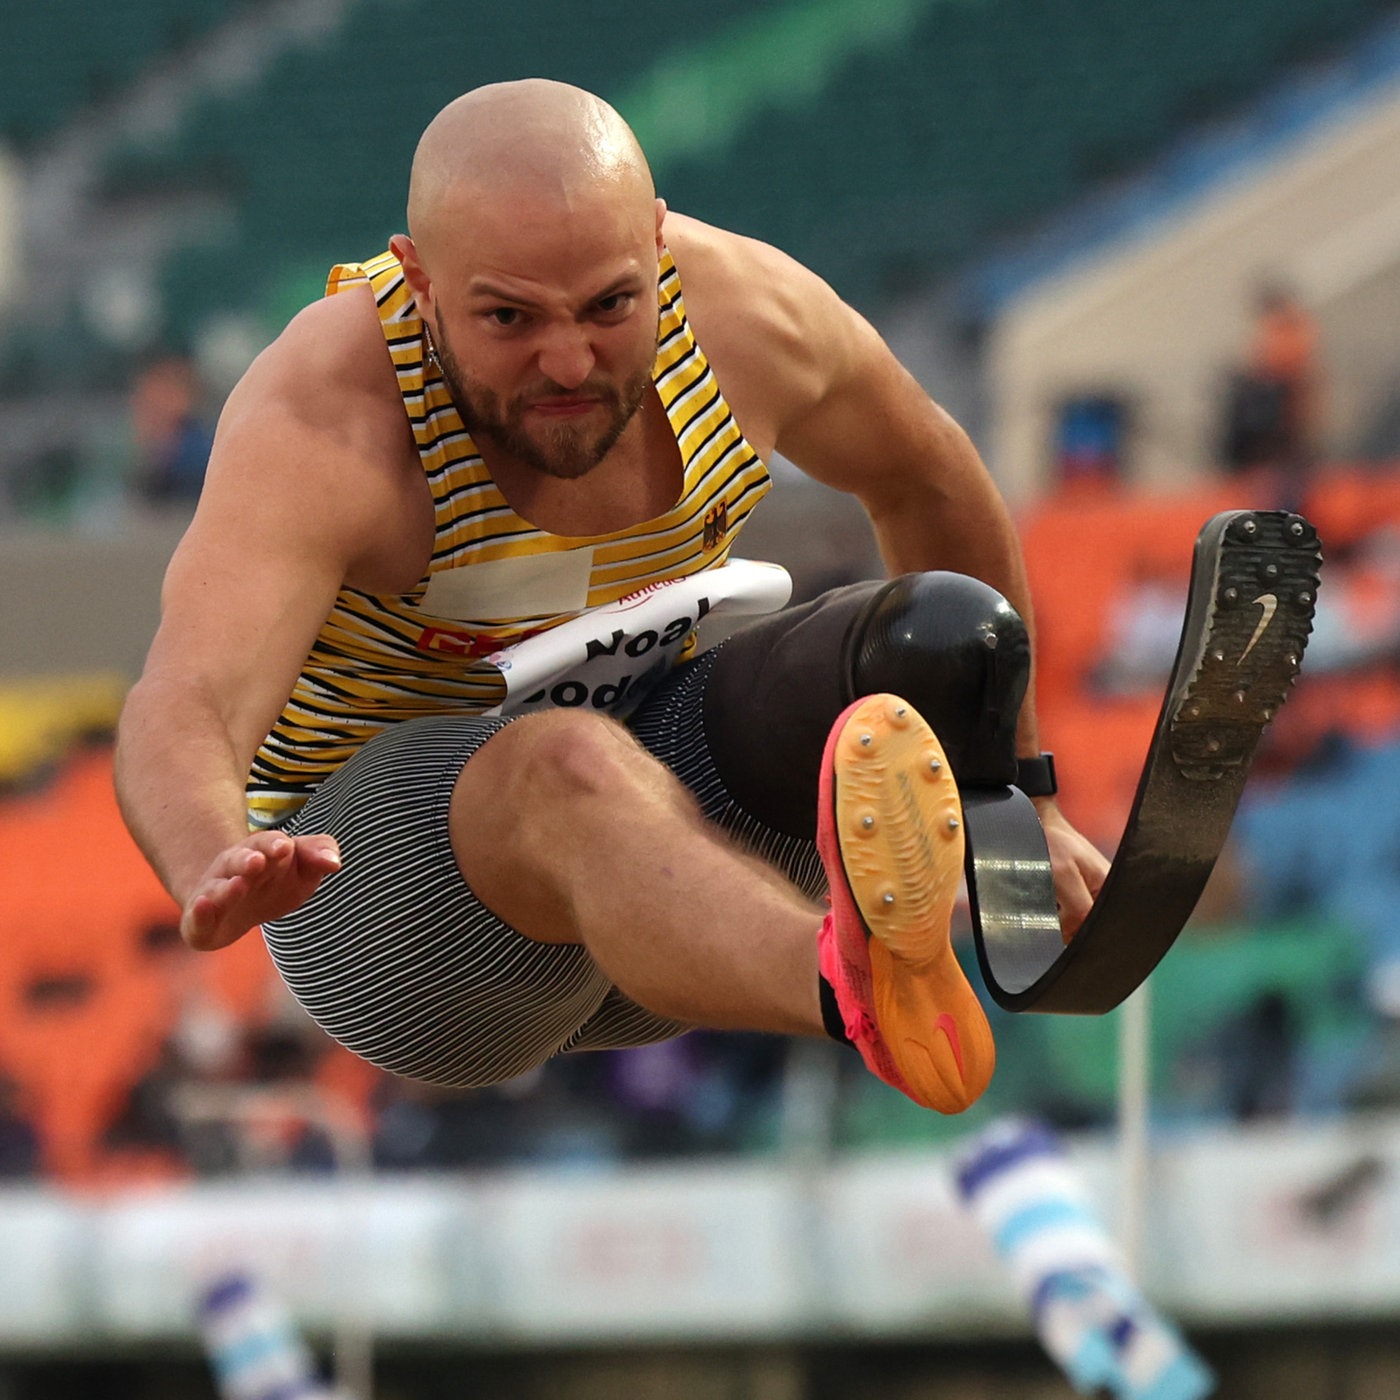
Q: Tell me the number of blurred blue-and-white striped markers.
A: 2